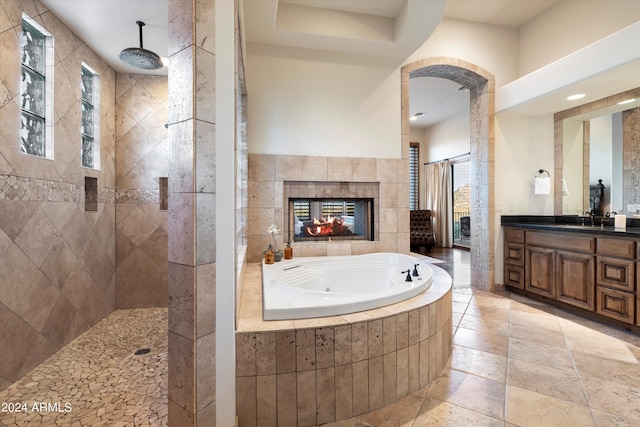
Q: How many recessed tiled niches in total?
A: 2